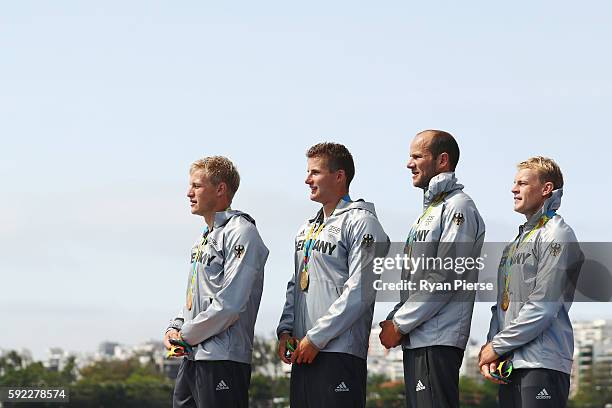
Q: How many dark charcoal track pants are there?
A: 4